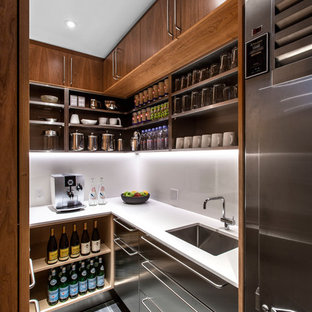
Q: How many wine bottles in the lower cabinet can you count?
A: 5